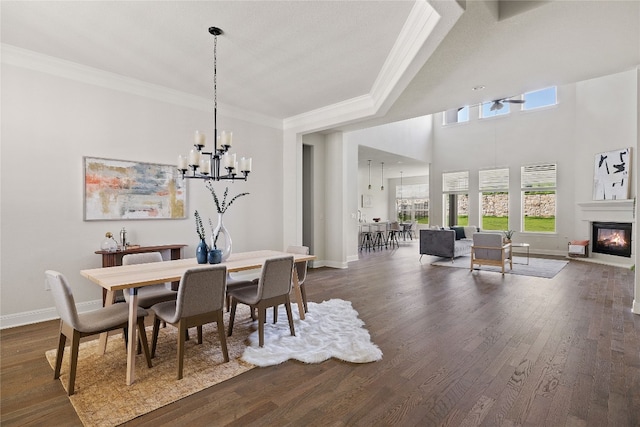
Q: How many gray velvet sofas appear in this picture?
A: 1